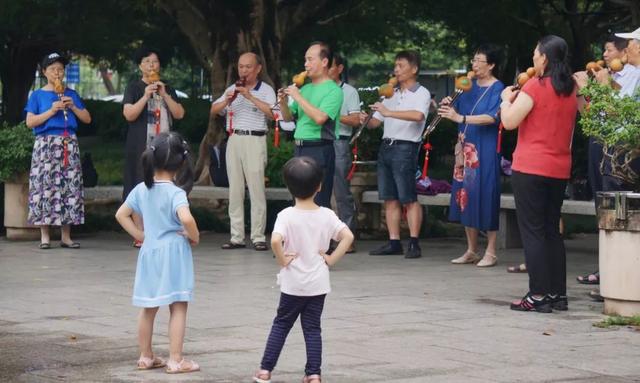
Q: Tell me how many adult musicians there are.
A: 10